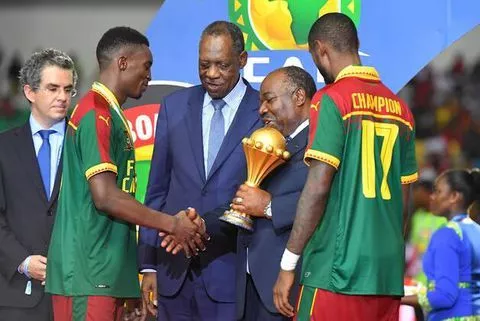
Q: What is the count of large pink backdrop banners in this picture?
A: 0